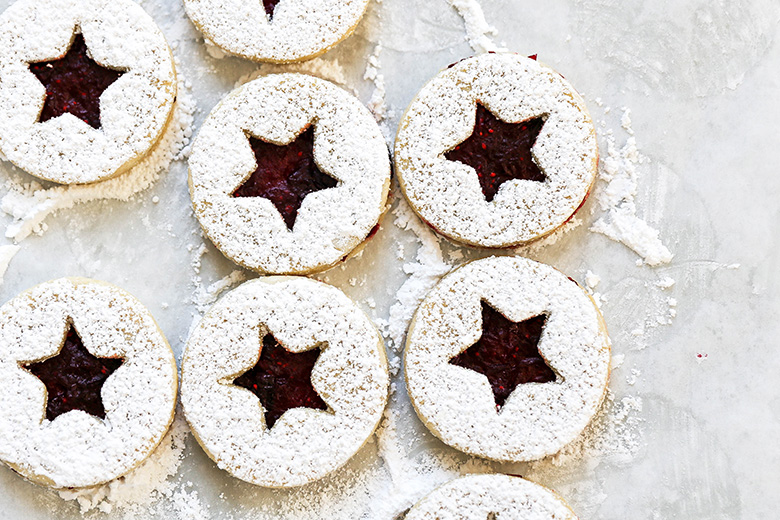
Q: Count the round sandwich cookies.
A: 8